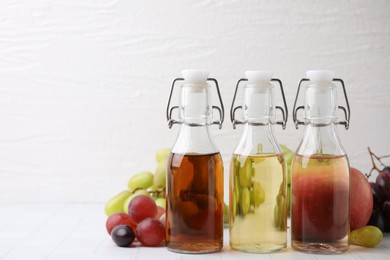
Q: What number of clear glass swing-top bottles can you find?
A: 3